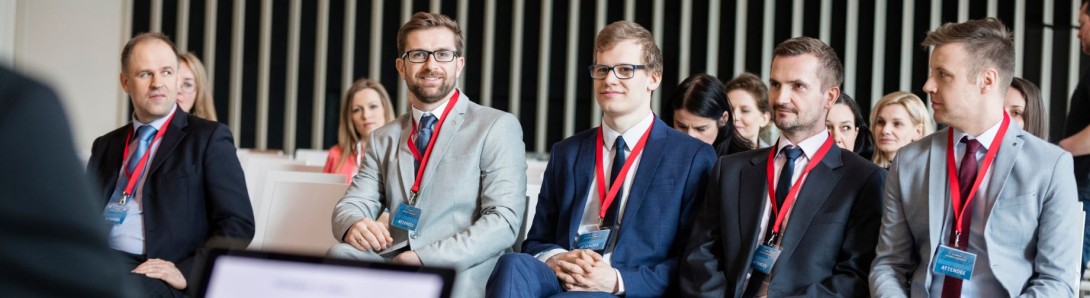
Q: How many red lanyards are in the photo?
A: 5